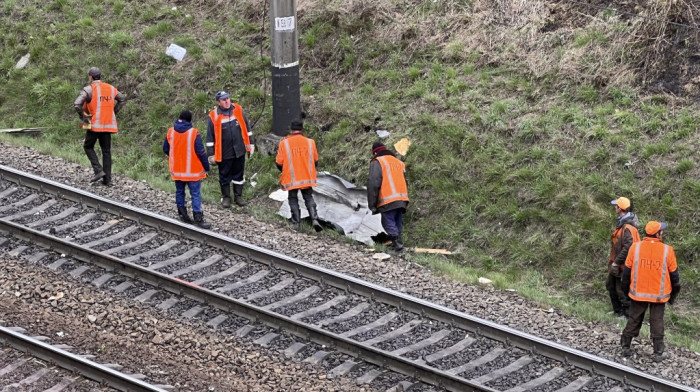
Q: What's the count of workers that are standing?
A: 7